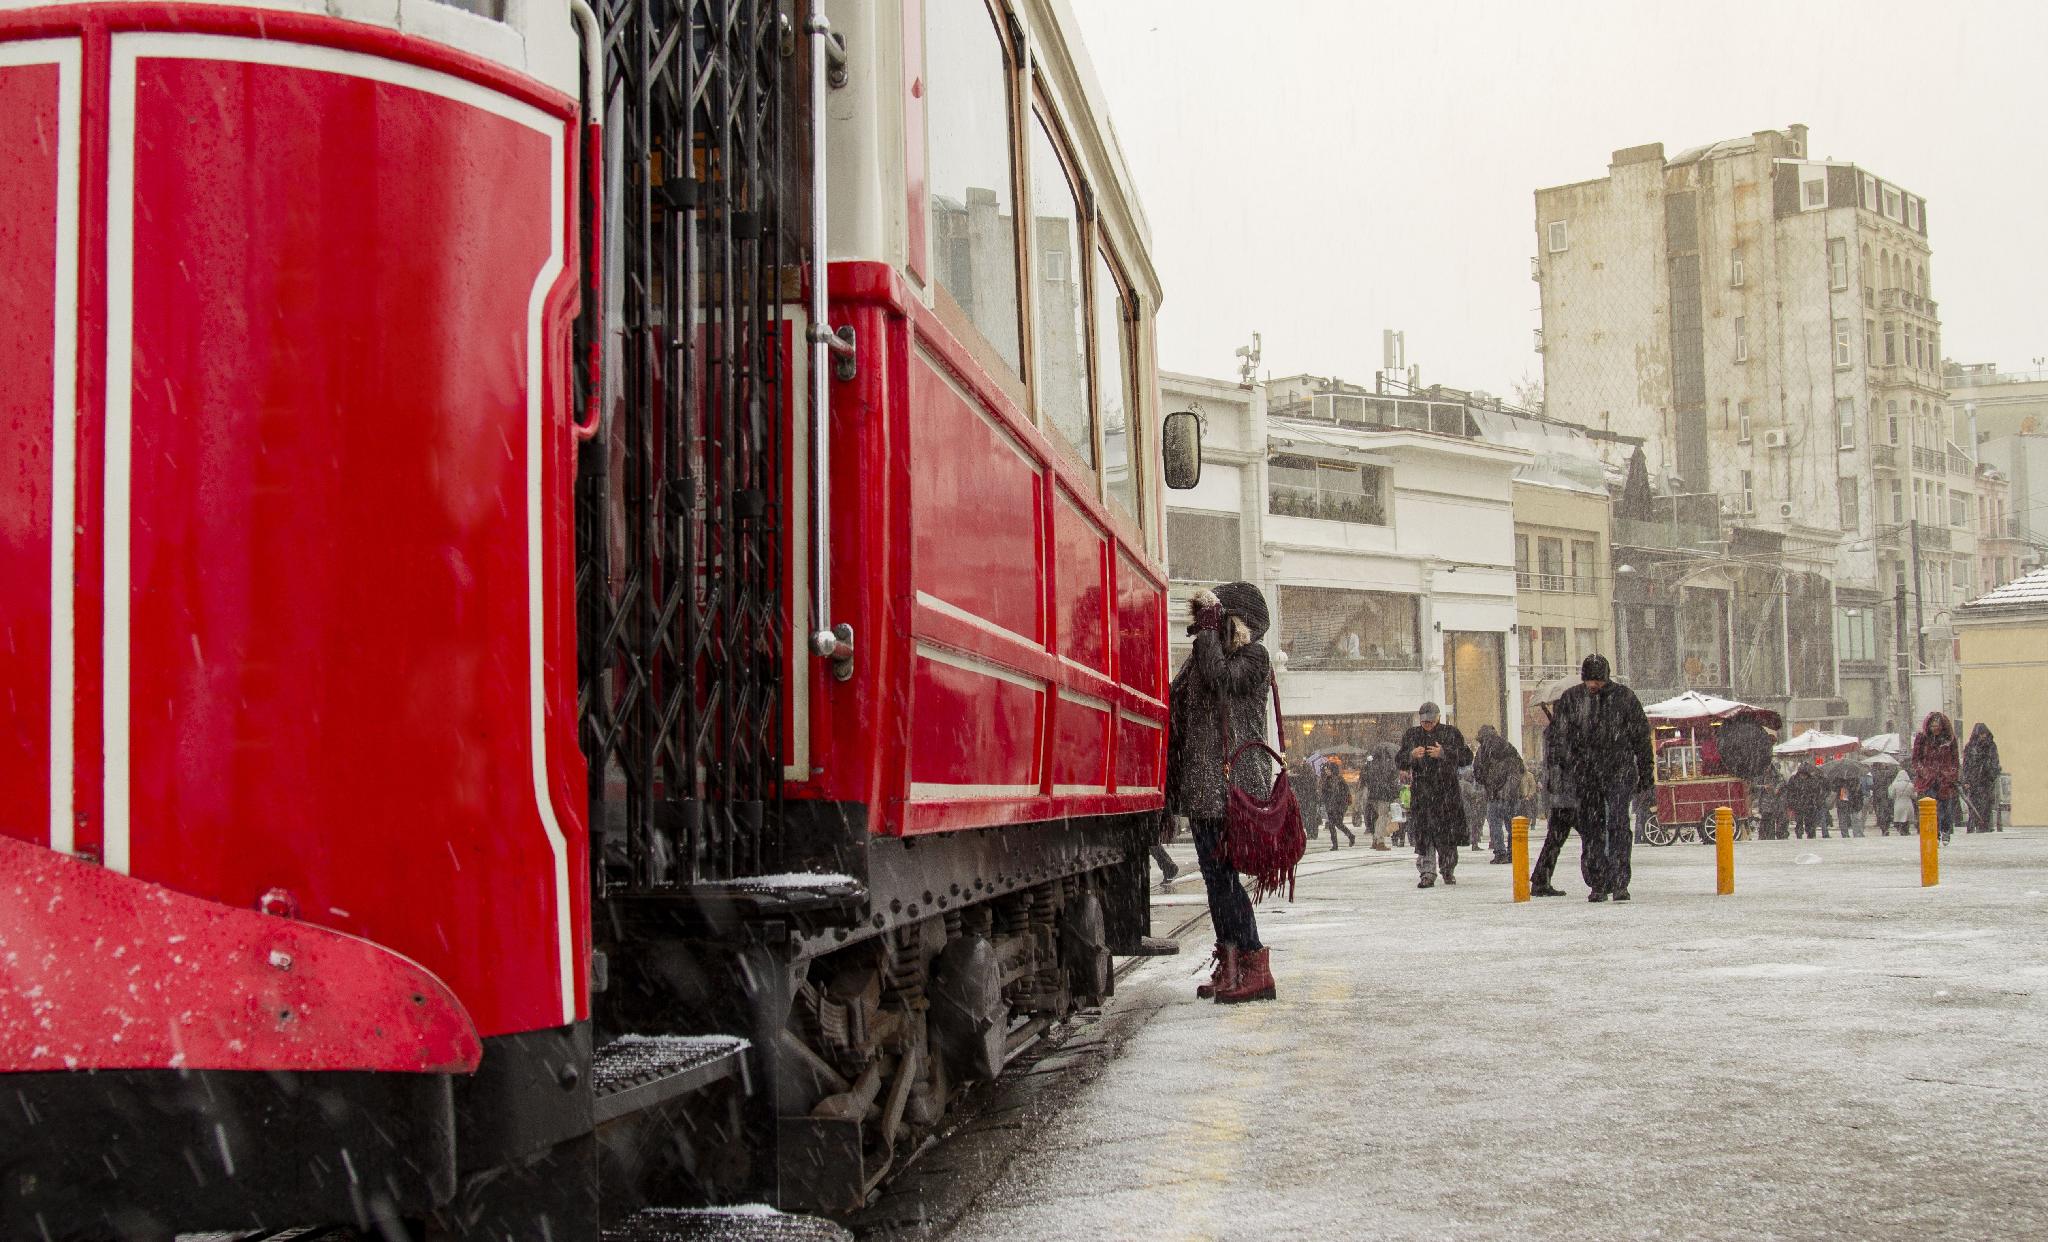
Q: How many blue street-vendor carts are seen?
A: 0